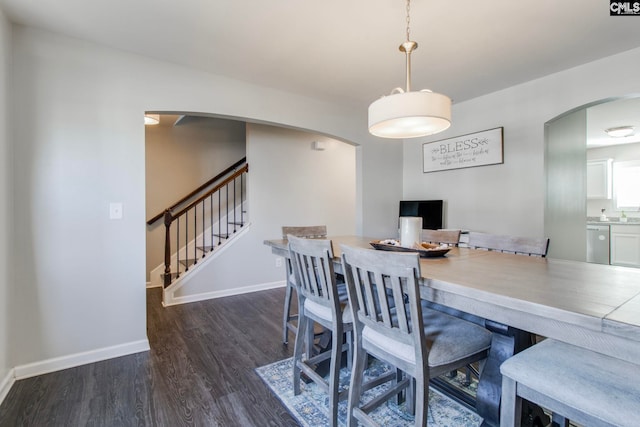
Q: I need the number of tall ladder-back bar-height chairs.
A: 5